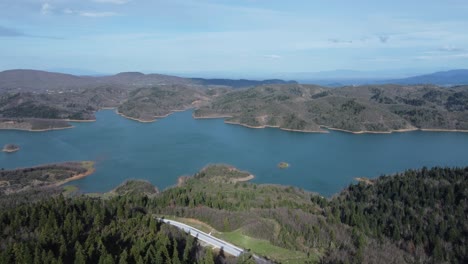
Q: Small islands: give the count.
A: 2